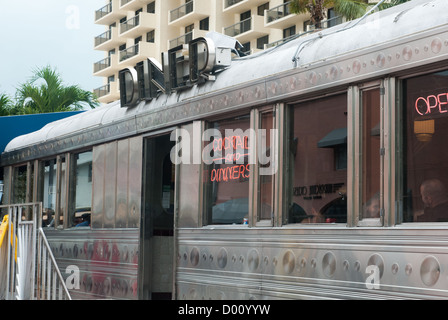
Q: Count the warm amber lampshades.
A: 1